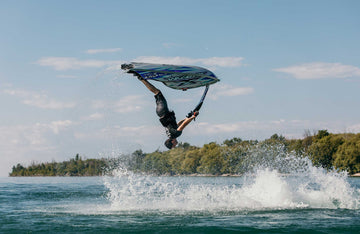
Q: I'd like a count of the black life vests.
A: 1